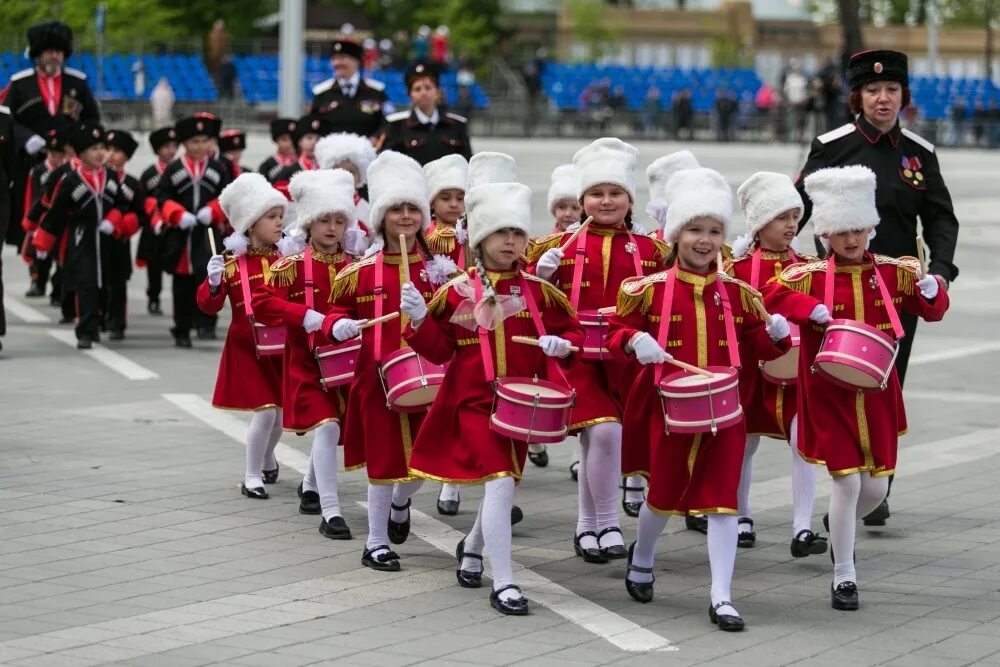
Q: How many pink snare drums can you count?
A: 8